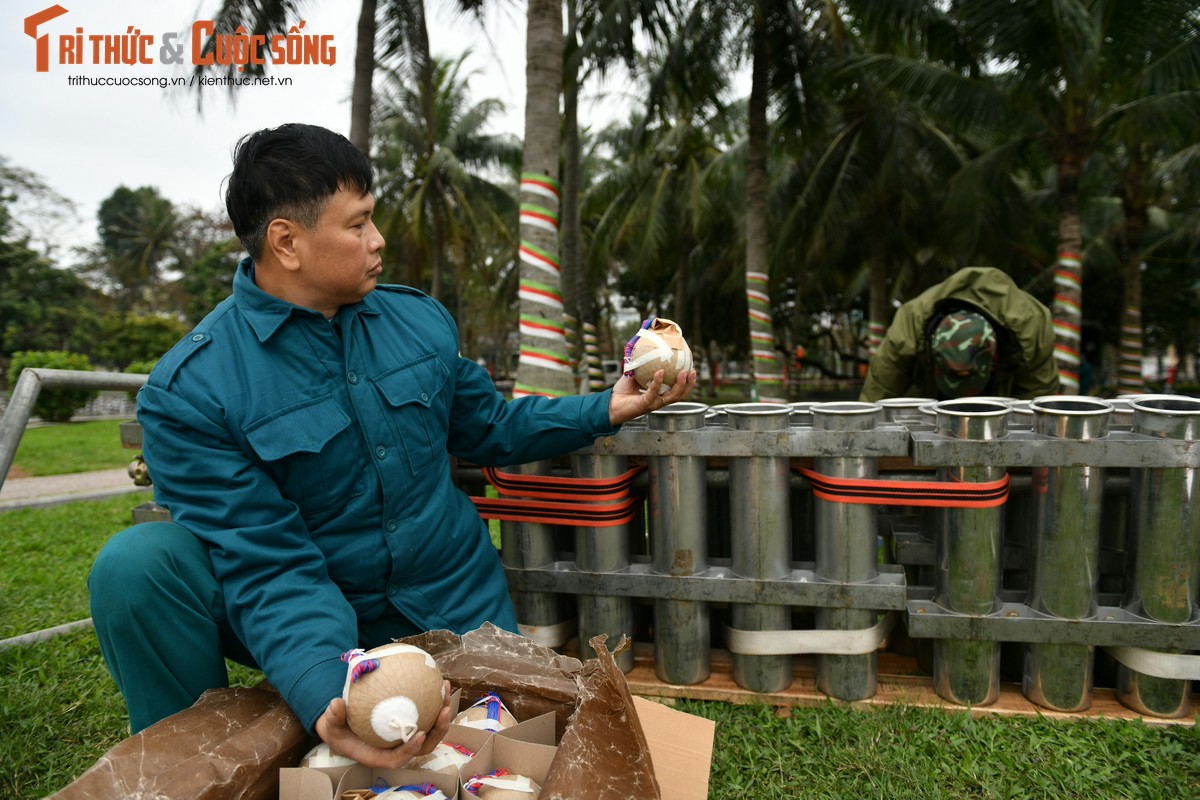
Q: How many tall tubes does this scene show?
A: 8